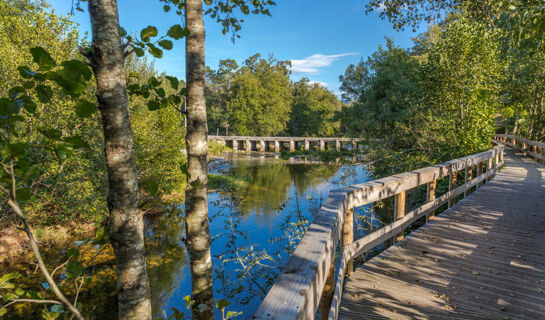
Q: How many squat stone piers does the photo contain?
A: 9